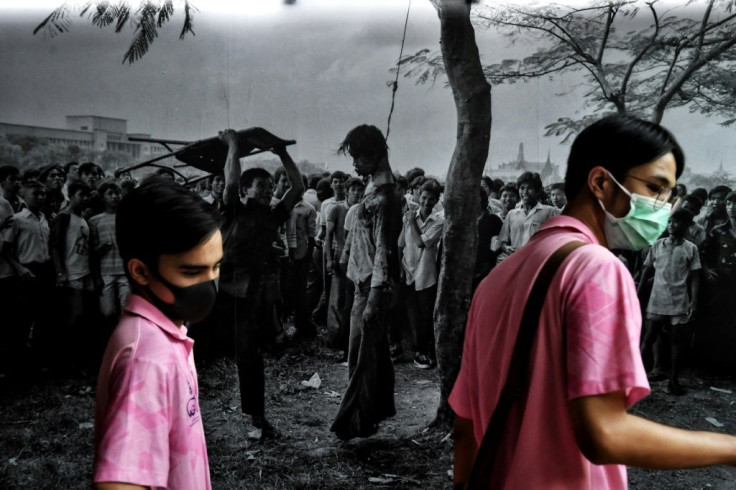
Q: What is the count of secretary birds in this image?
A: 0